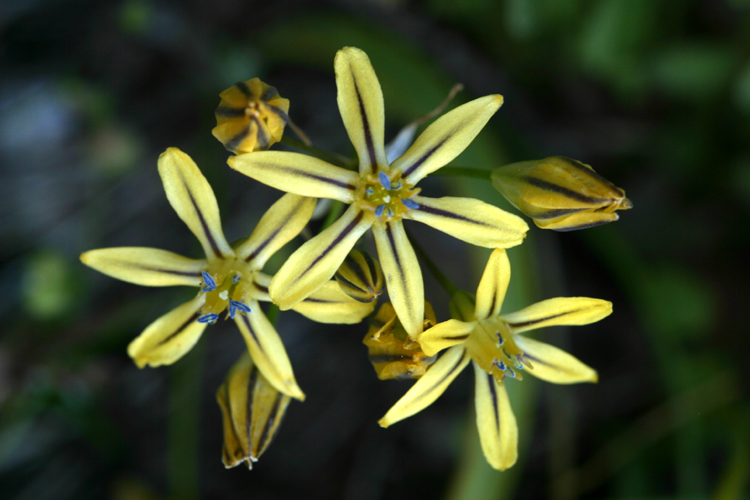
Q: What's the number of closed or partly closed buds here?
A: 5